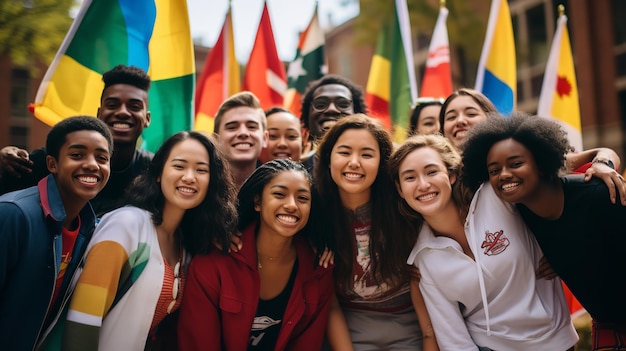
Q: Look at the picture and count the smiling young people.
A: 12